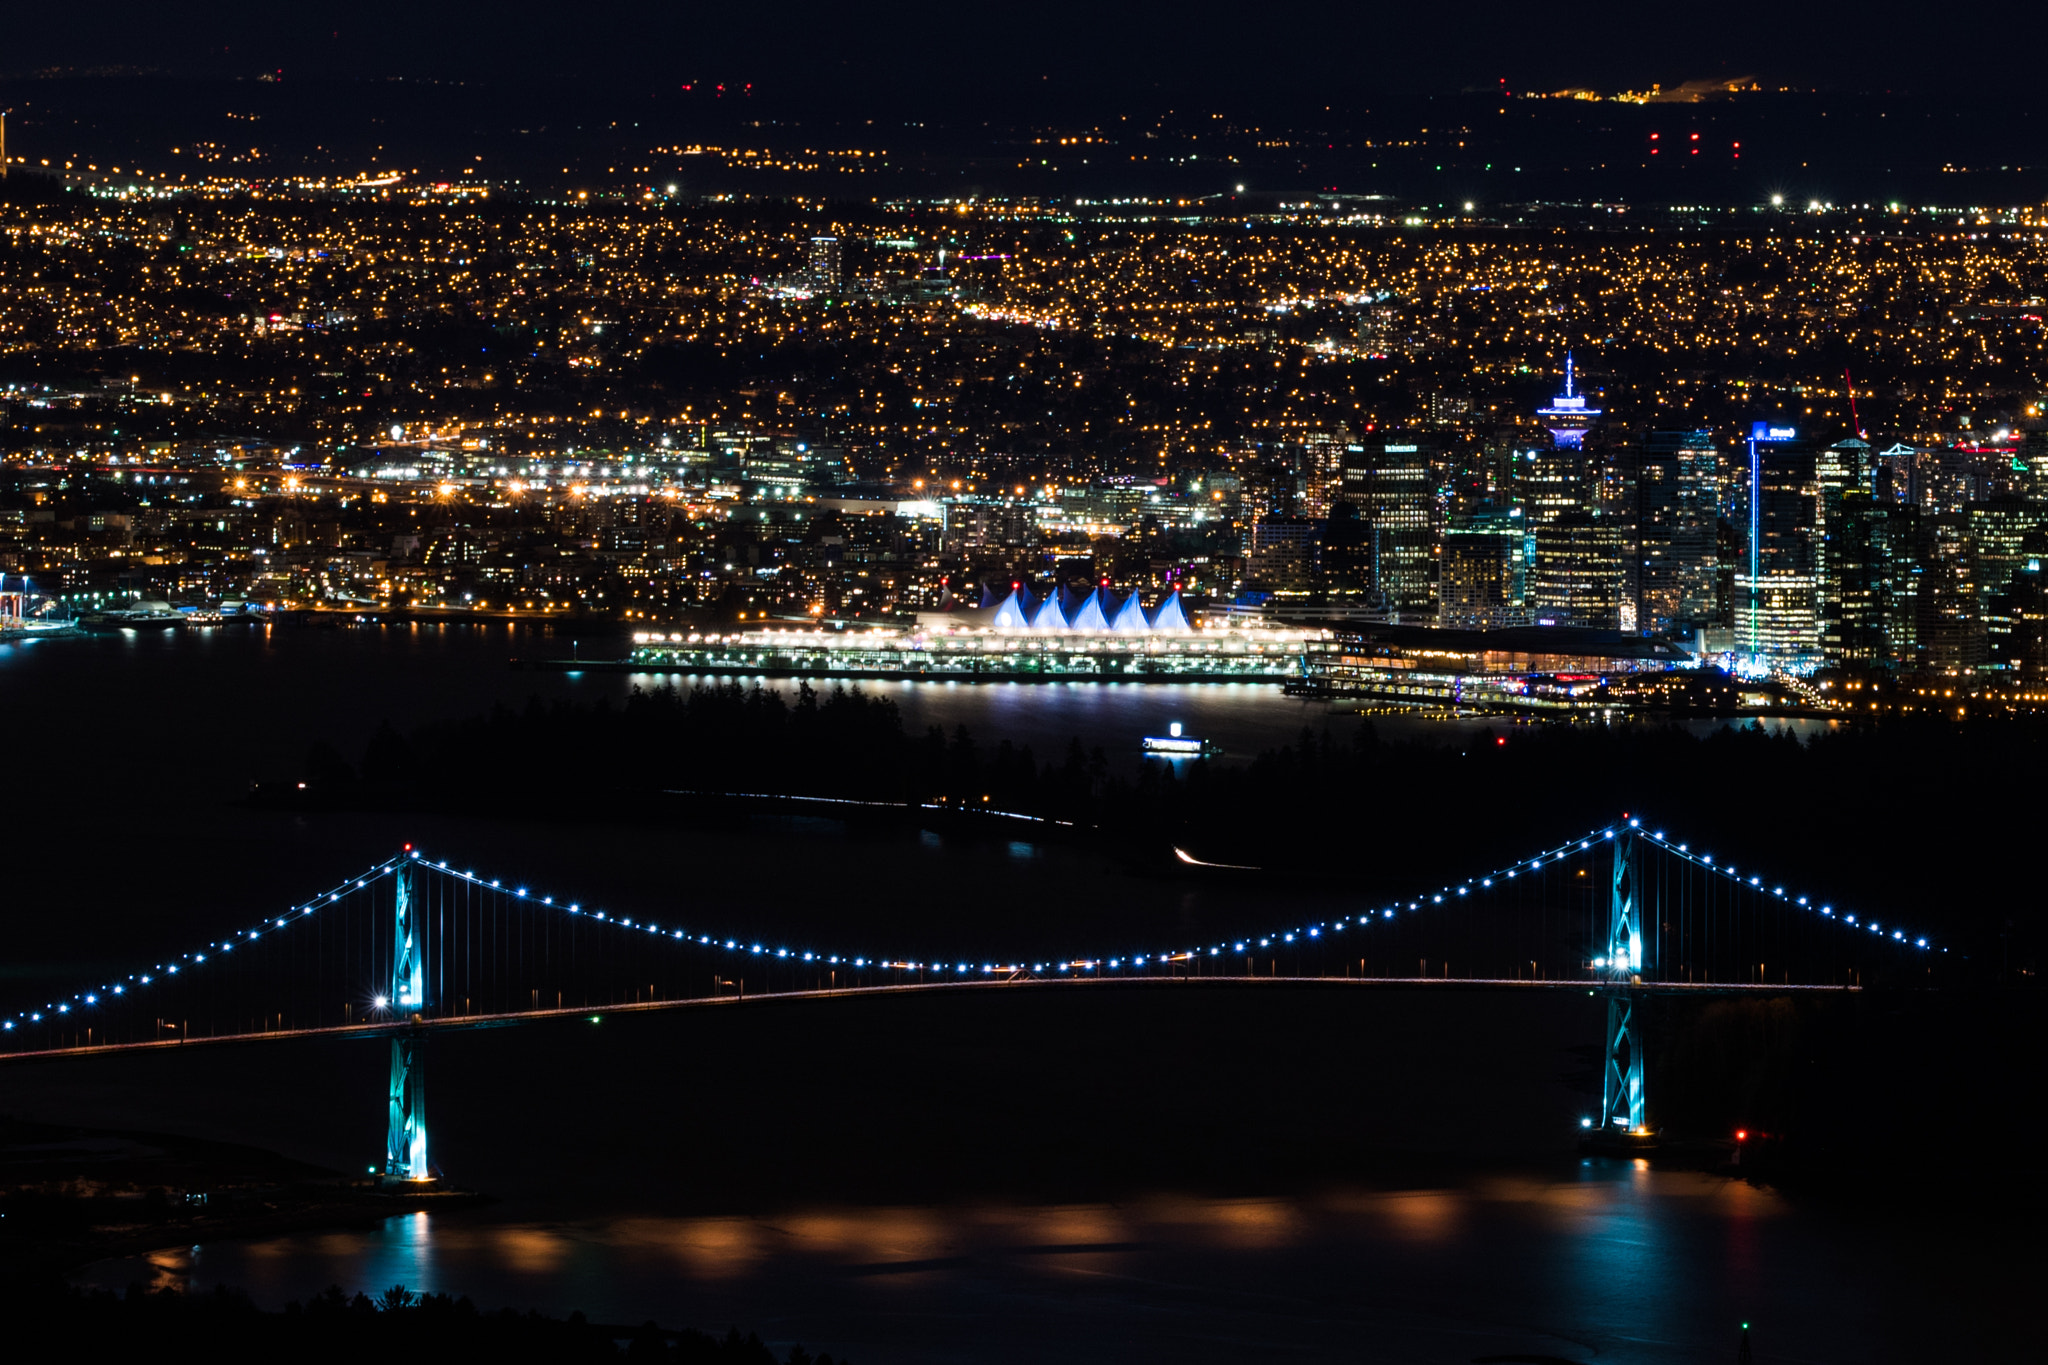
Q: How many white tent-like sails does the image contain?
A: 5